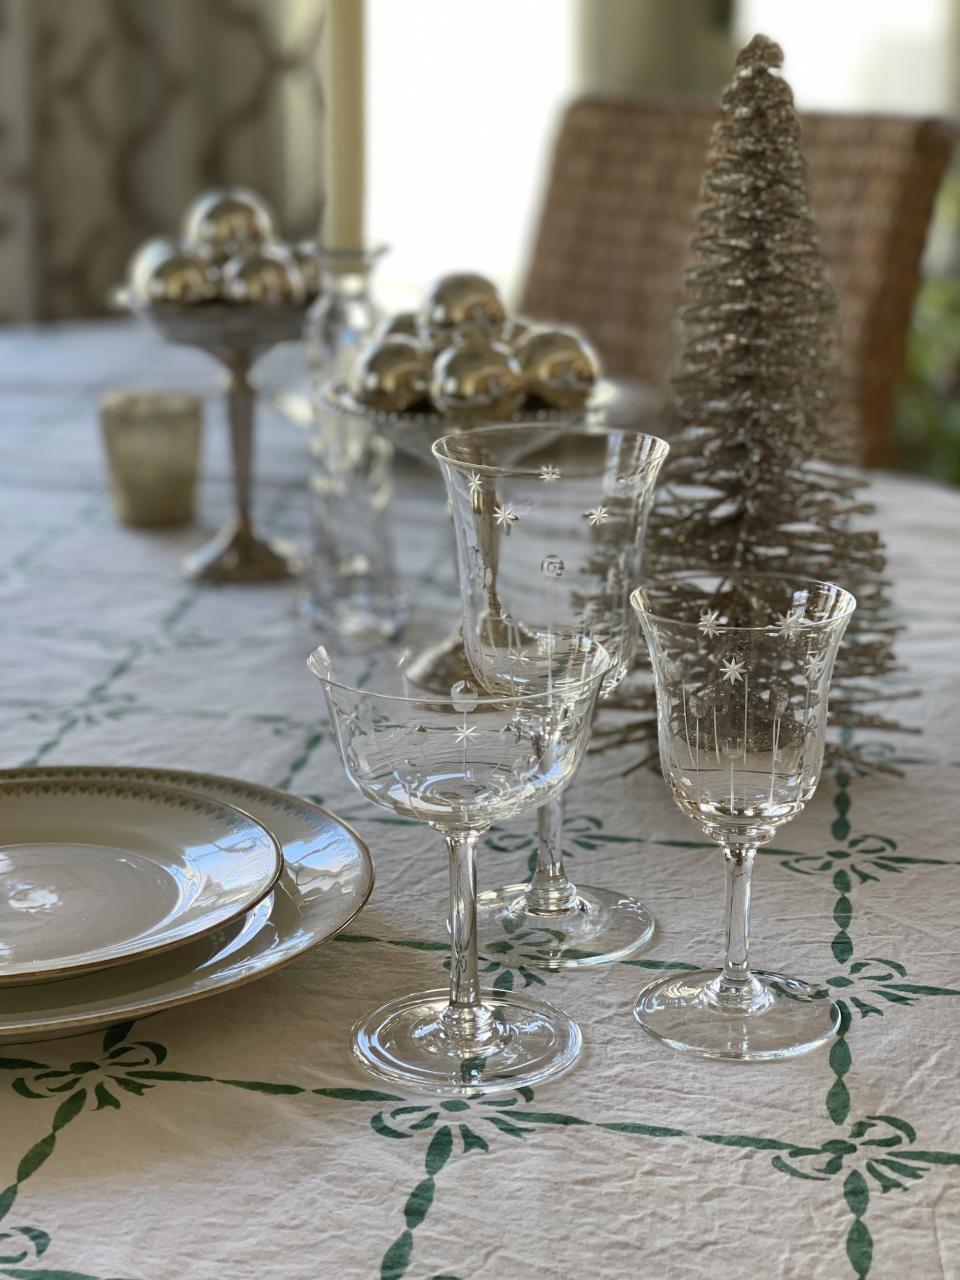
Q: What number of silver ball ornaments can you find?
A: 10